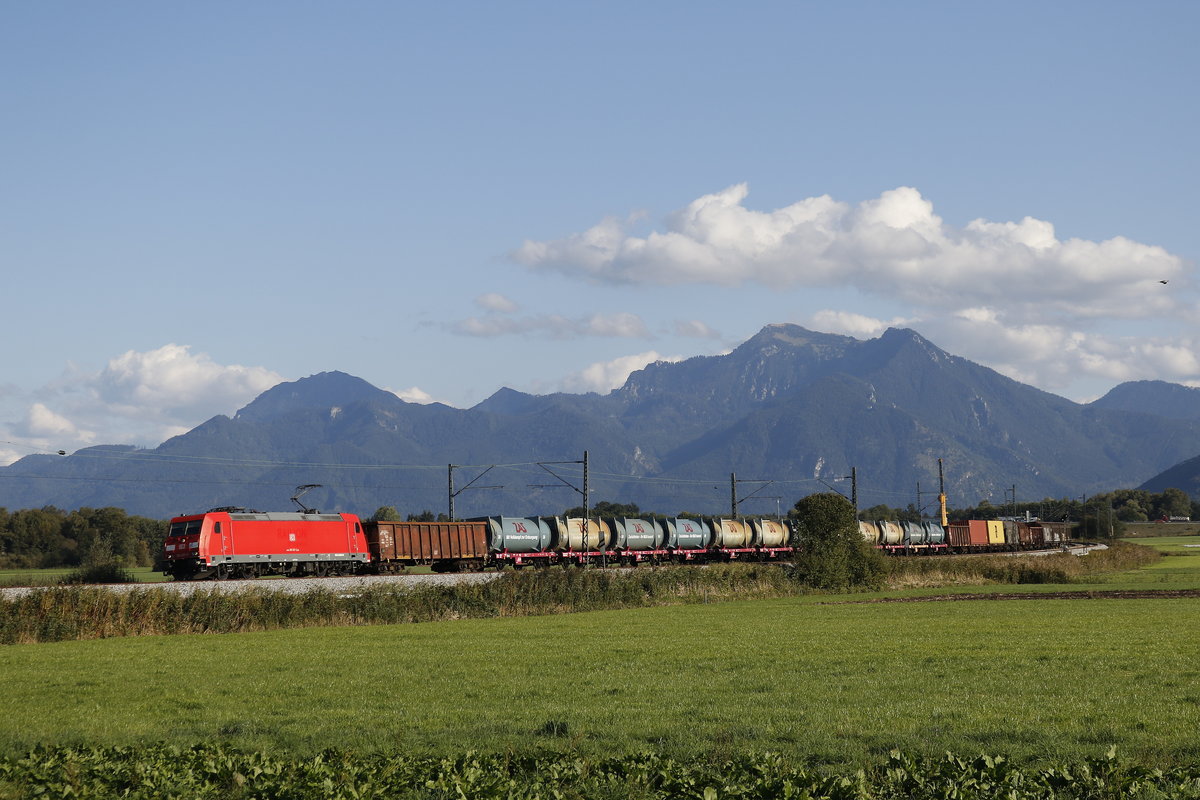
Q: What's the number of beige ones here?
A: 5